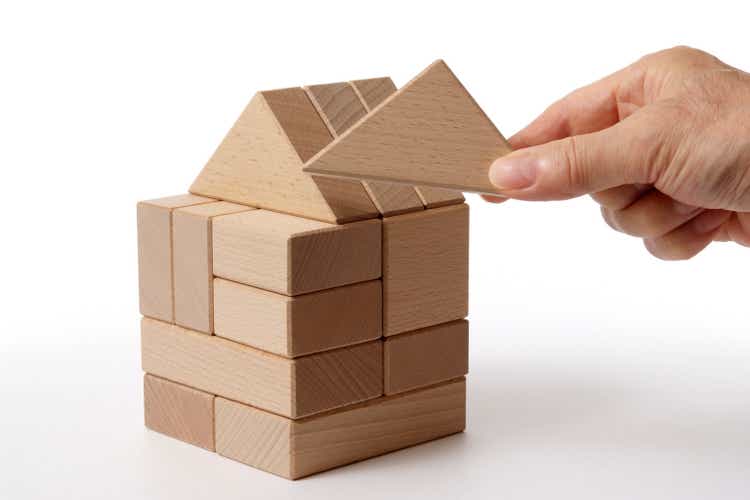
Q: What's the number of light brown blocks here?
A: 13